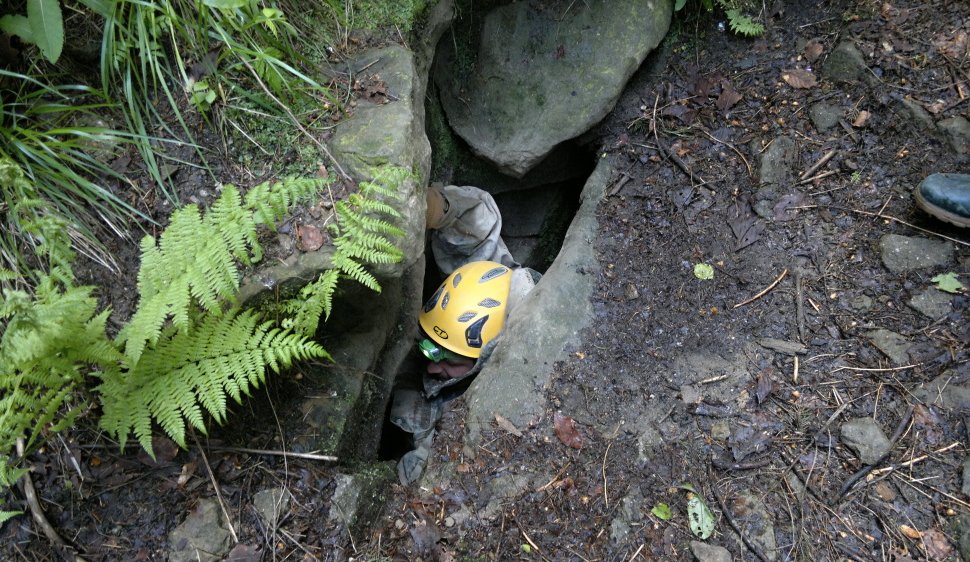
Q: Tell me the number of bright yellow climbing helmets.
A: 1